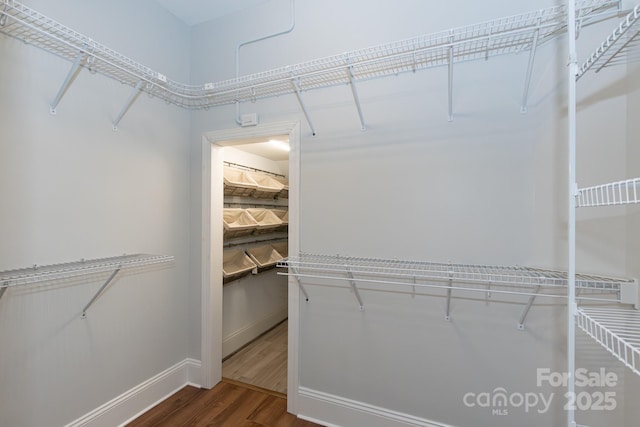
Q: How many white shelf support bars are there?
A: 12